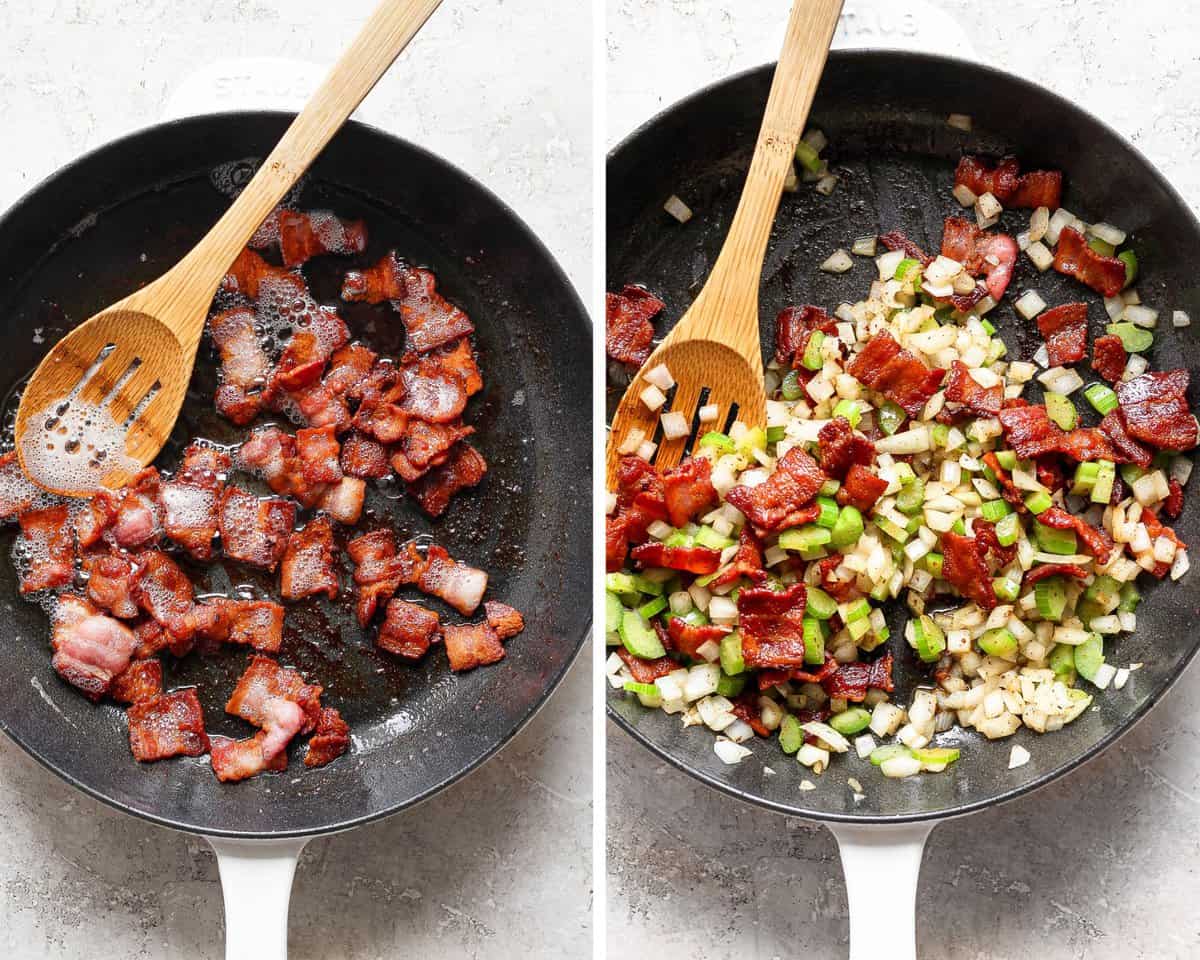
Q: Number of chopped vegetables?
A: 2